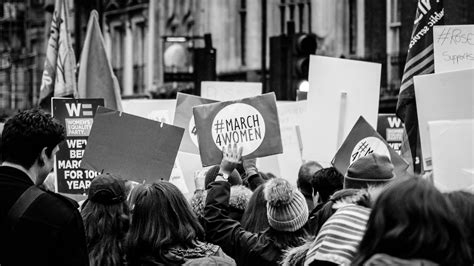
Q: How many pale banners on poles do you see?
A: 2